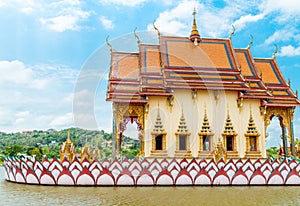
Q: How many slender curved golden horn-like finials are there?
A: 6